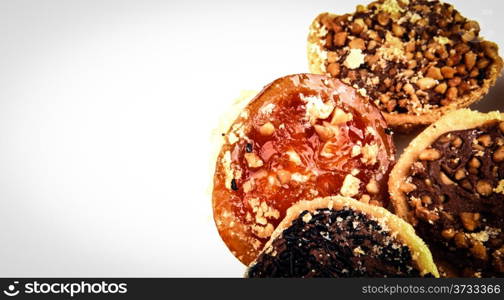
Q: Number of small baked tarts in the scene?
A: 4